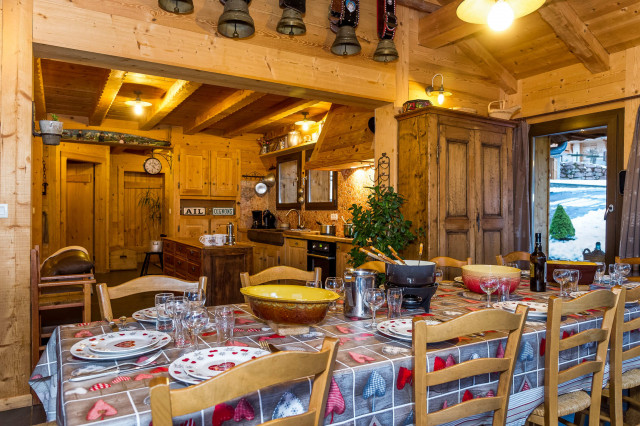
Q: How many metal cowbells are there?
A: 5